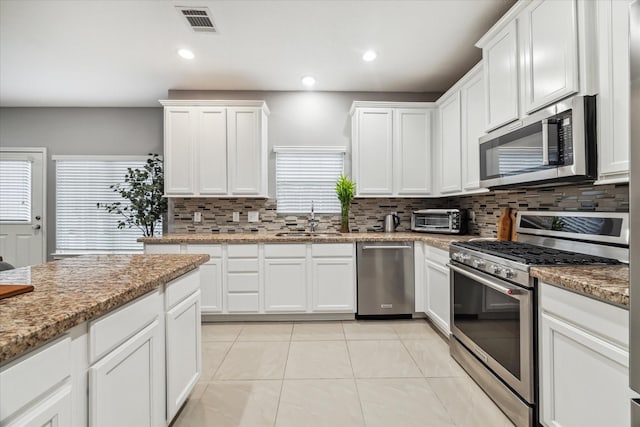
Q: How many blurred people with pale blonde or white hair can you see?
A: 0